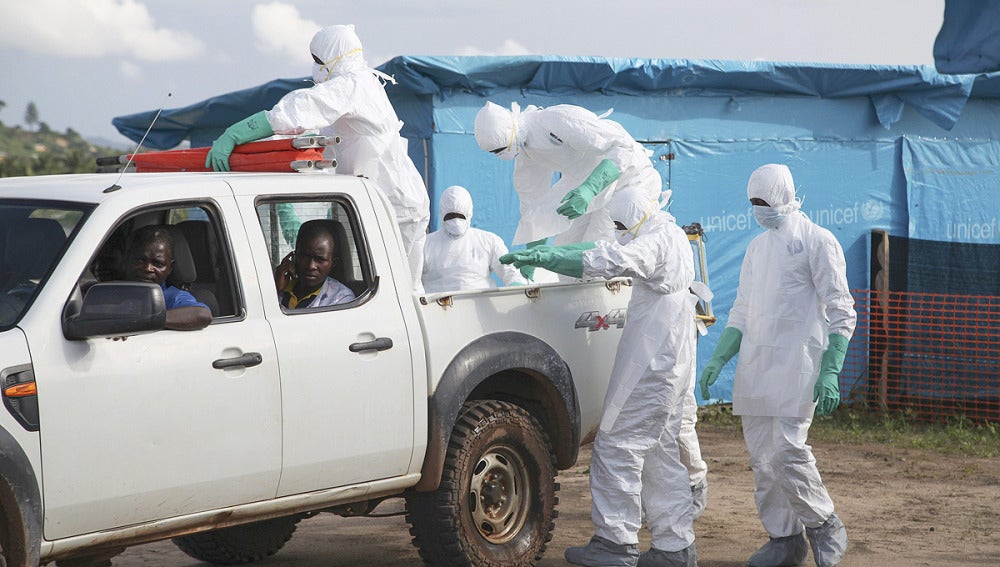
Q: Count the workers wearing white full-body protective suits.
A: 5